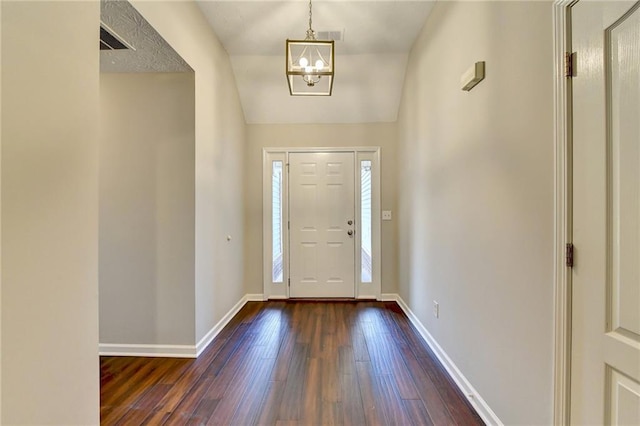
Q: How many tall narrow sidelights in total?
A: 2